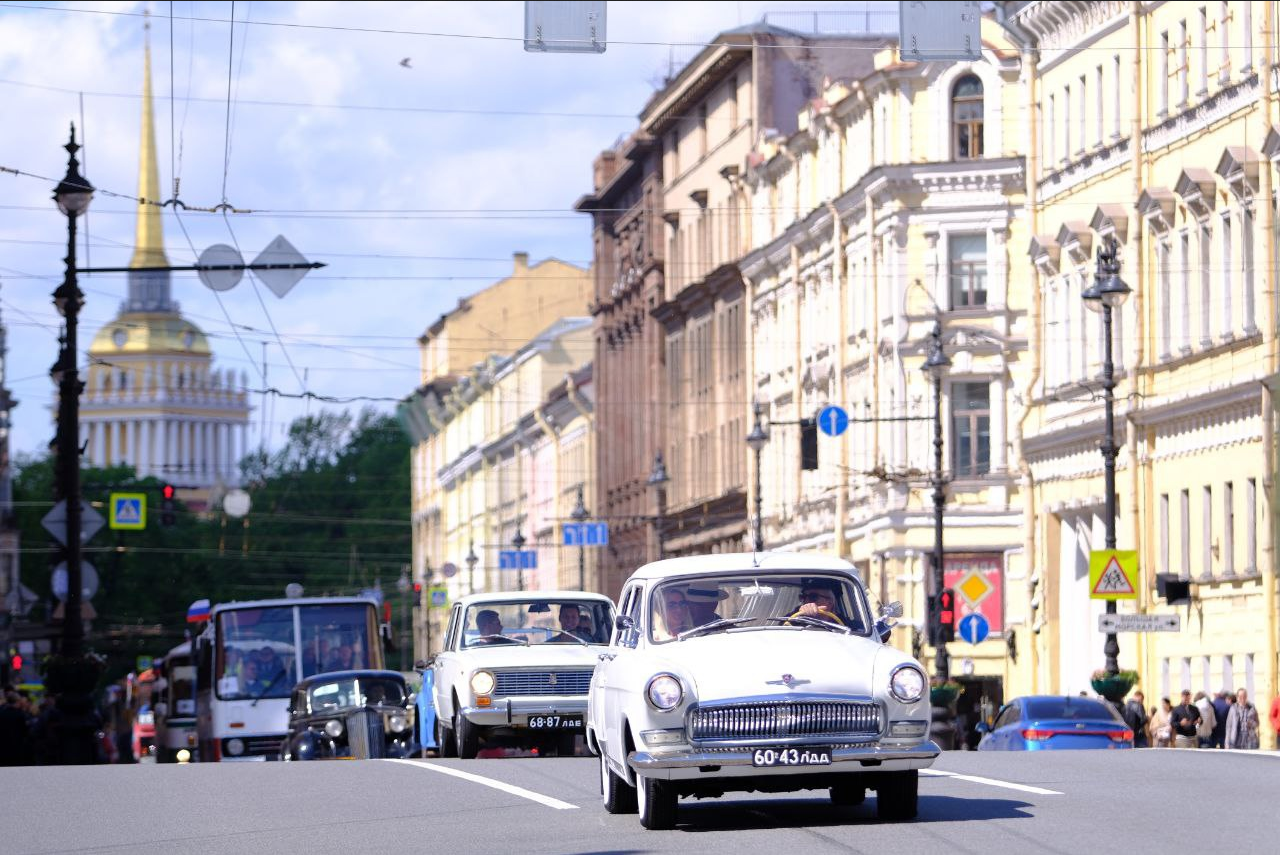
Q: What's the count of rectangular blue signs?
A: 2